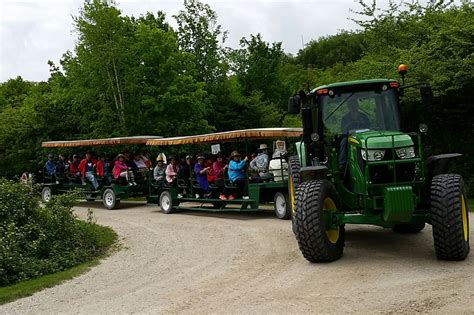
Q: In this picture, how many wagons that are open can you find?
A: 2